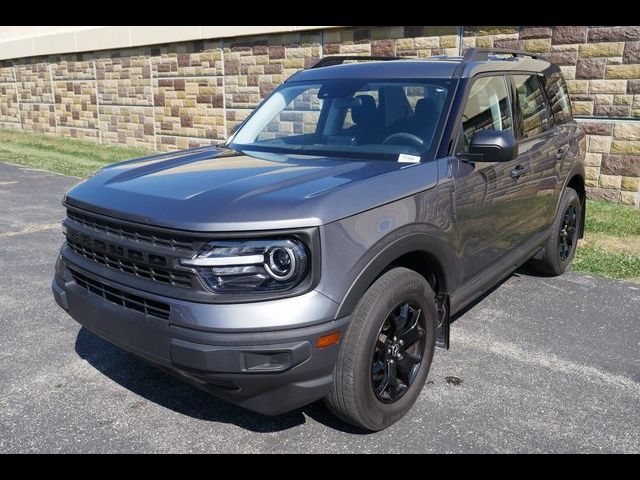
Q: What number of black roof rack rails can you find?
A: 2